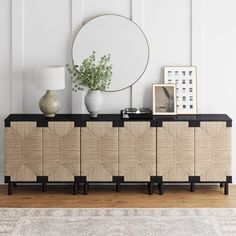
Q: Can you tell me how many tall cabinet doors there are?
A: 6